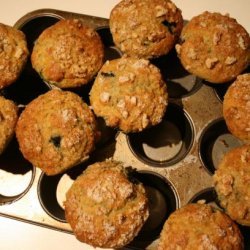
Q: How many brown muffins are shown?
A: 11